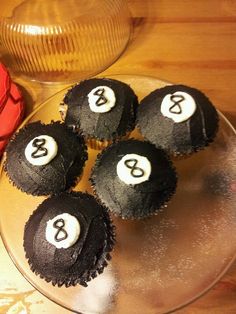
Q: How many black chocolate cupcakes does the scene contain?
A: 5